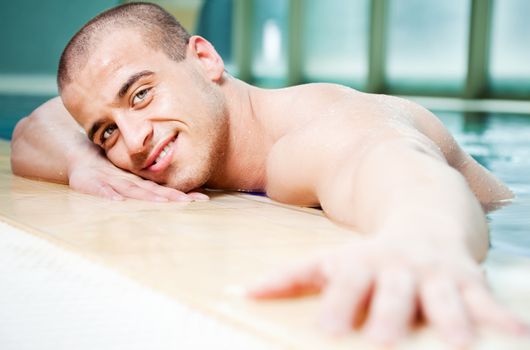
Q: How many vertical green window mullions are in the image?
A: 4